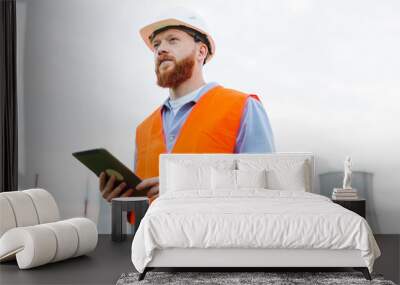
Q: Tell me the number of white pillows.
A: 4